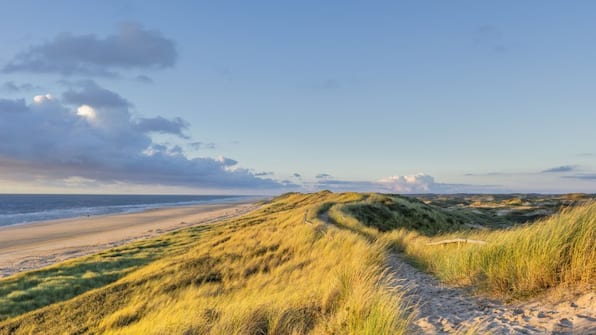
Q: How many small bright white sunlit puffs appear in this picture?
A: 2